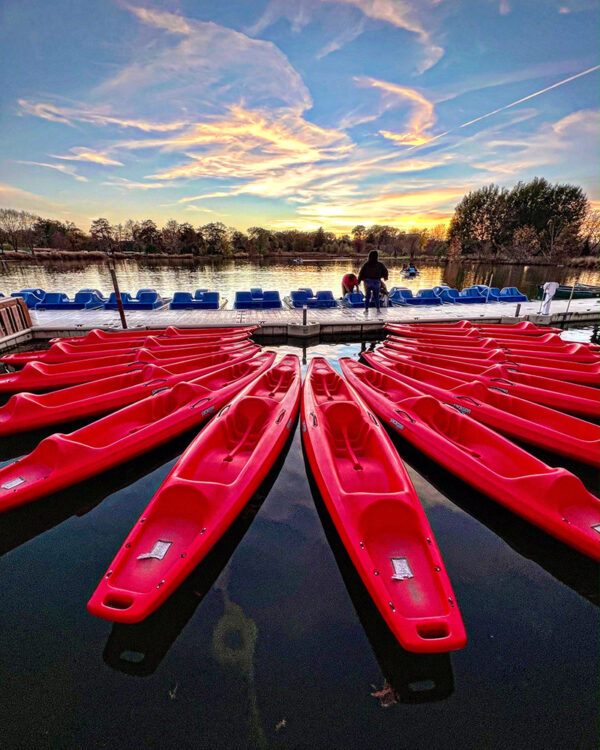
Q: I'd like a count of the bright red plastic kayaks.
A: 14